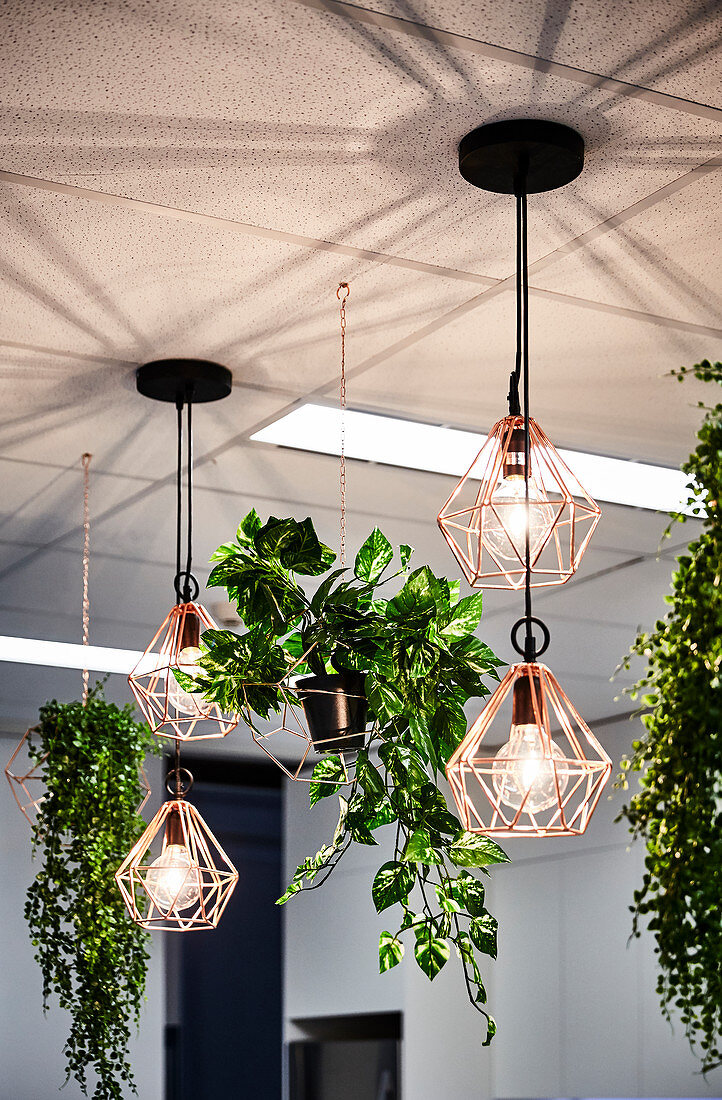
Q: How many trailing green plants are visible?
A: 3